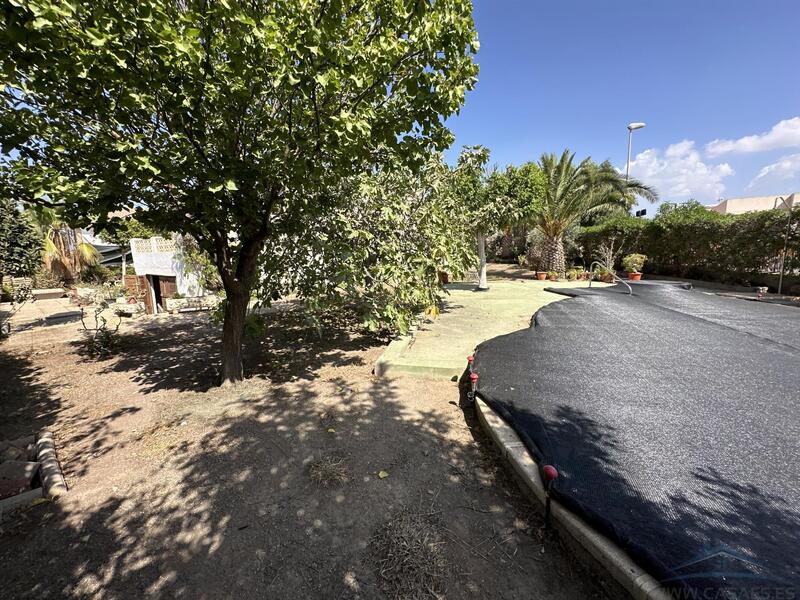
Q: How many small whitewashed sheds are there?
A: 1